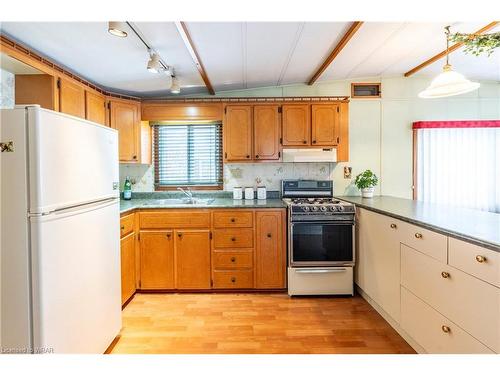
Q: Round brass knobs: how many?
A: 5